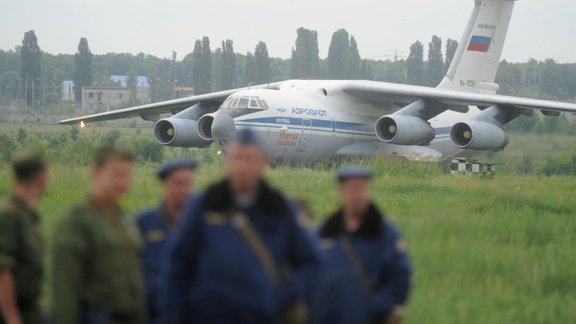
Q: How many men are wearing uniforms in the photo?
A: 5